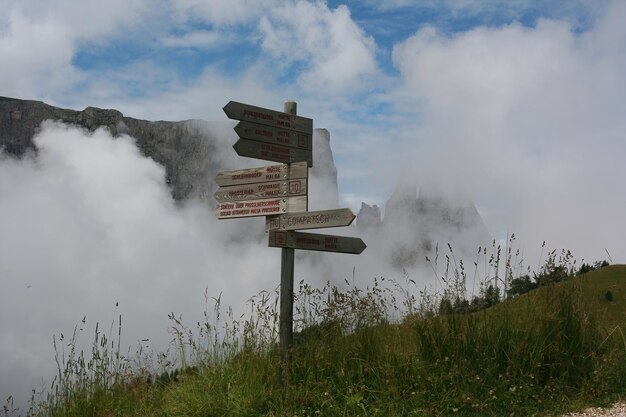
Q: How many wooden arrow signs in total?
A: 8